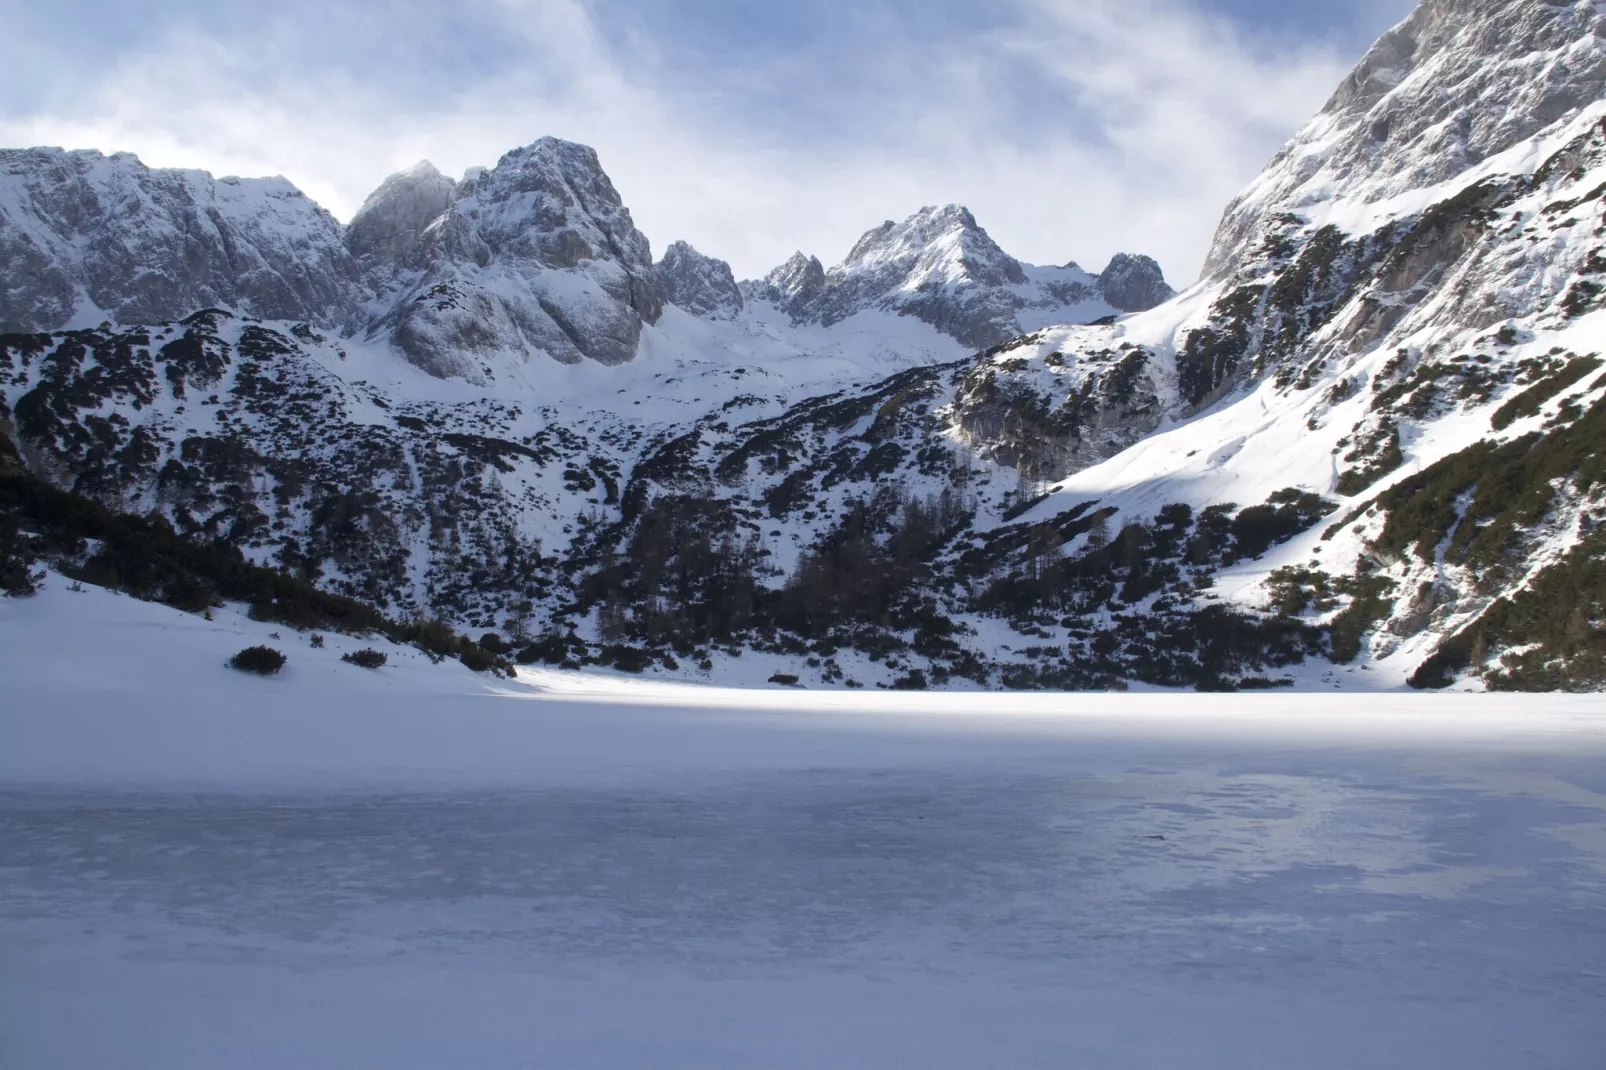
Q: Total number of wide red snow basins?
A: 0